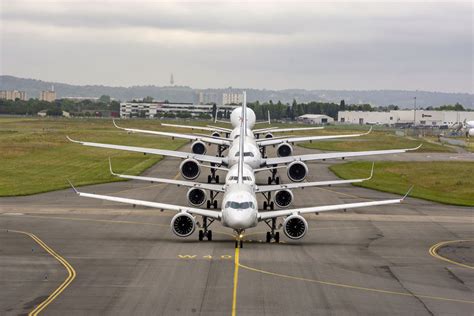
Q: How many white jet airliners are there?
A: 5